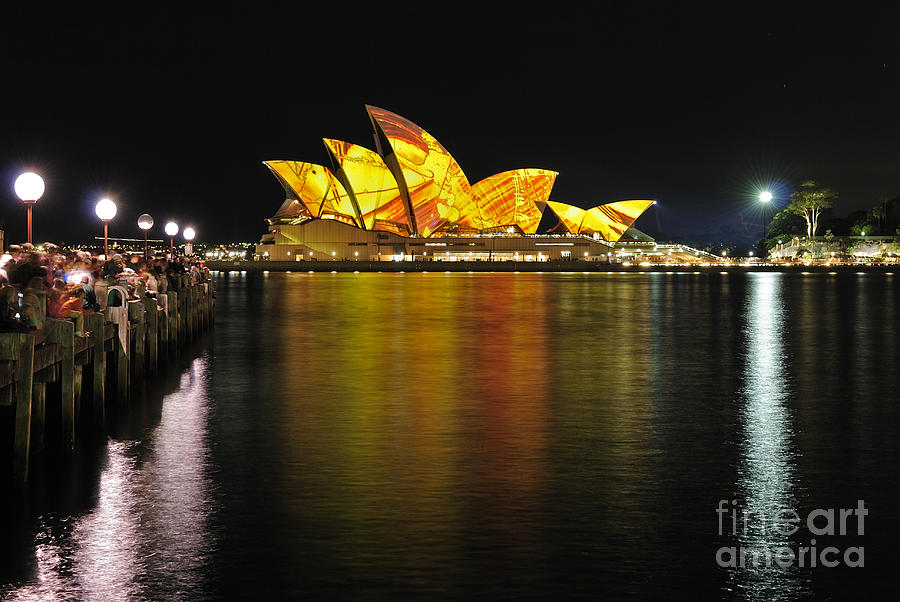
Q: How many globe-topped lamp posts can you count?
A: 5